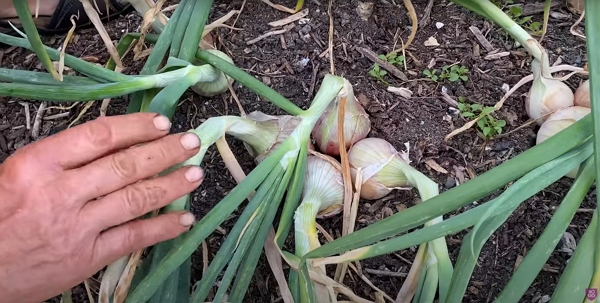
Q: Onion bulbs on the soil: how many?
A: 8